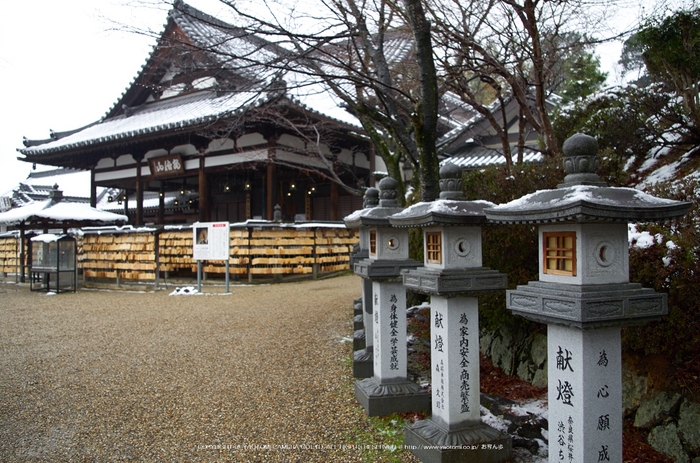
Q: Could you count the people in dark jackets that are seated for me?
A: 0